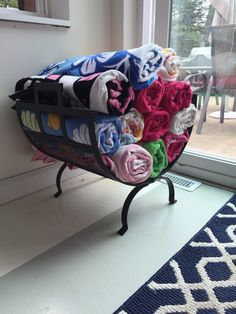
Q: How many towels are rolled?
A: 12